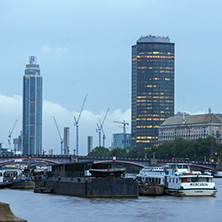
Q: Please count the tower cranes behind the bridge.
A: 6